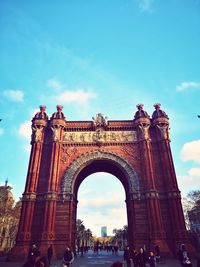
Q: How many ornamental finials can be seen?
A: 4